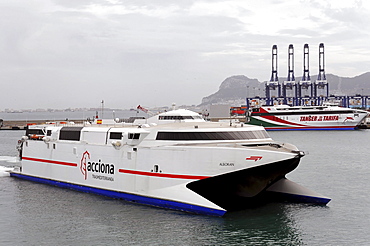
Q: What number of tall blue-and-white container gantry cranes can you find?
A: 4